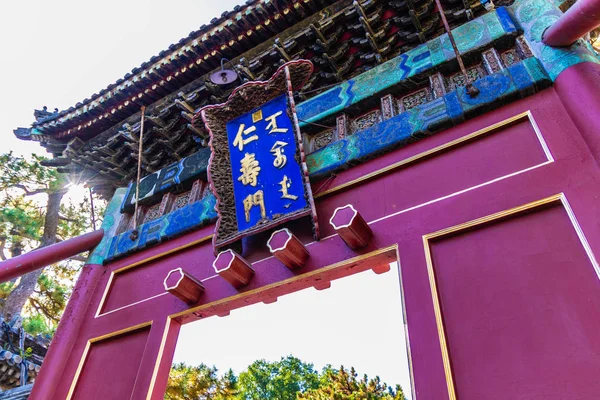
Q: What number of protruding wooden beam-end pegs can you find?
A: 4